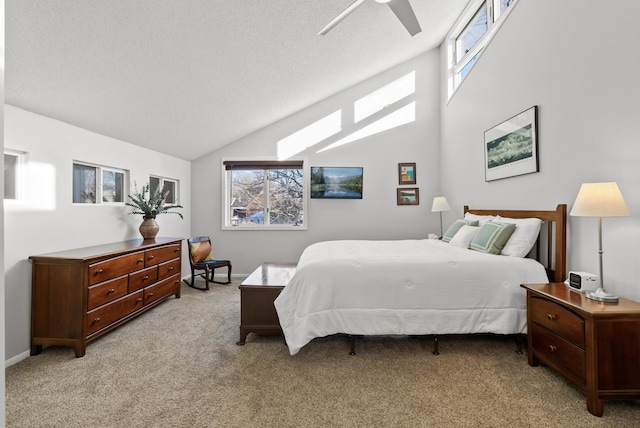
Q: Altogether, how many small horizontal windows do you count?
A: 3